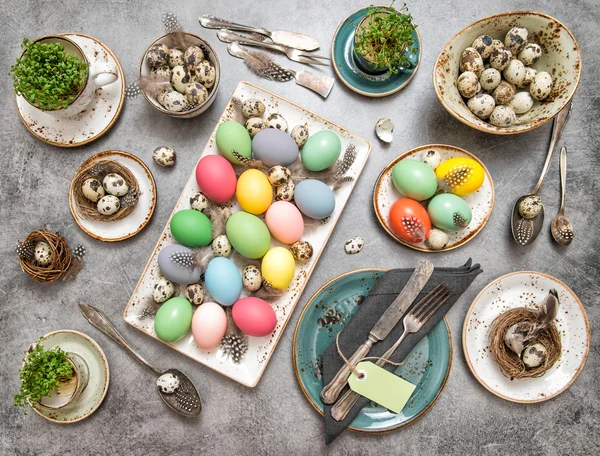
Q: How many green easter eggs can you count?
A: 7